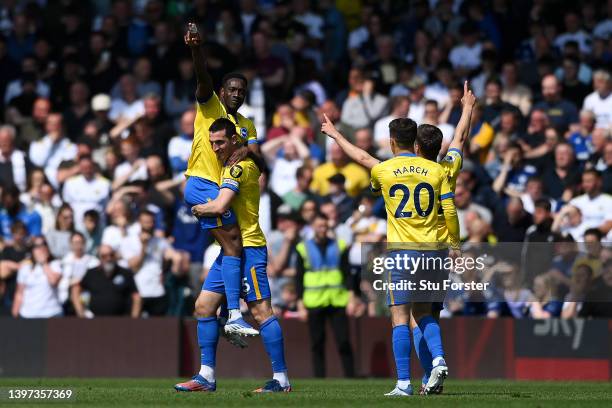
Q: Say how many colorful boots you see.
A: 2